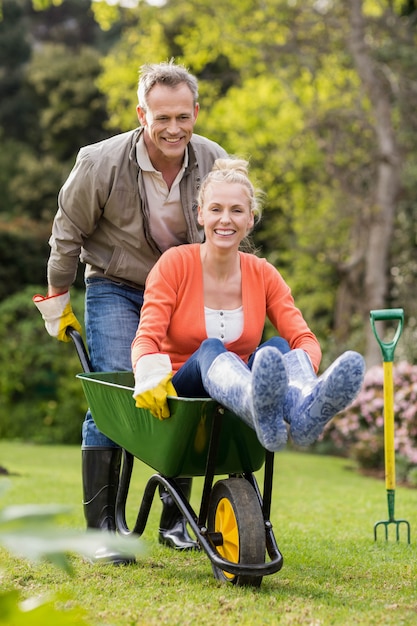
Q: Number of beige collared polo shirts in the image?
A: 1